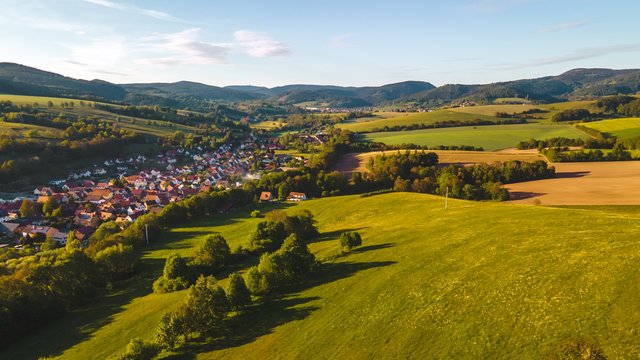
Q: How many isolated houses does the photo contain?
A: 2